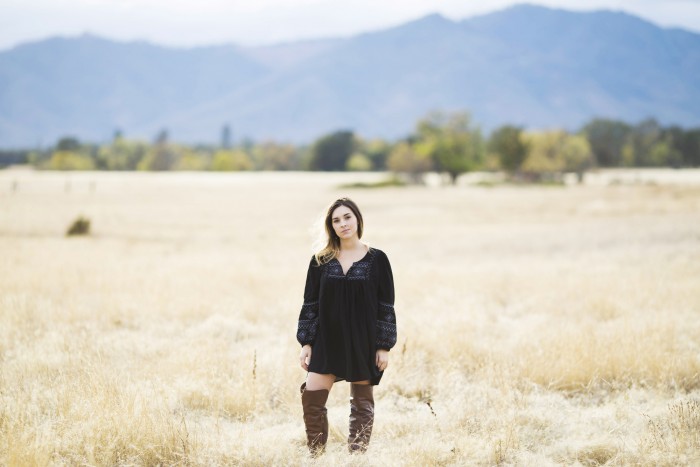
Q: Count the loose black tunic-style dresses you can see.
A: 1